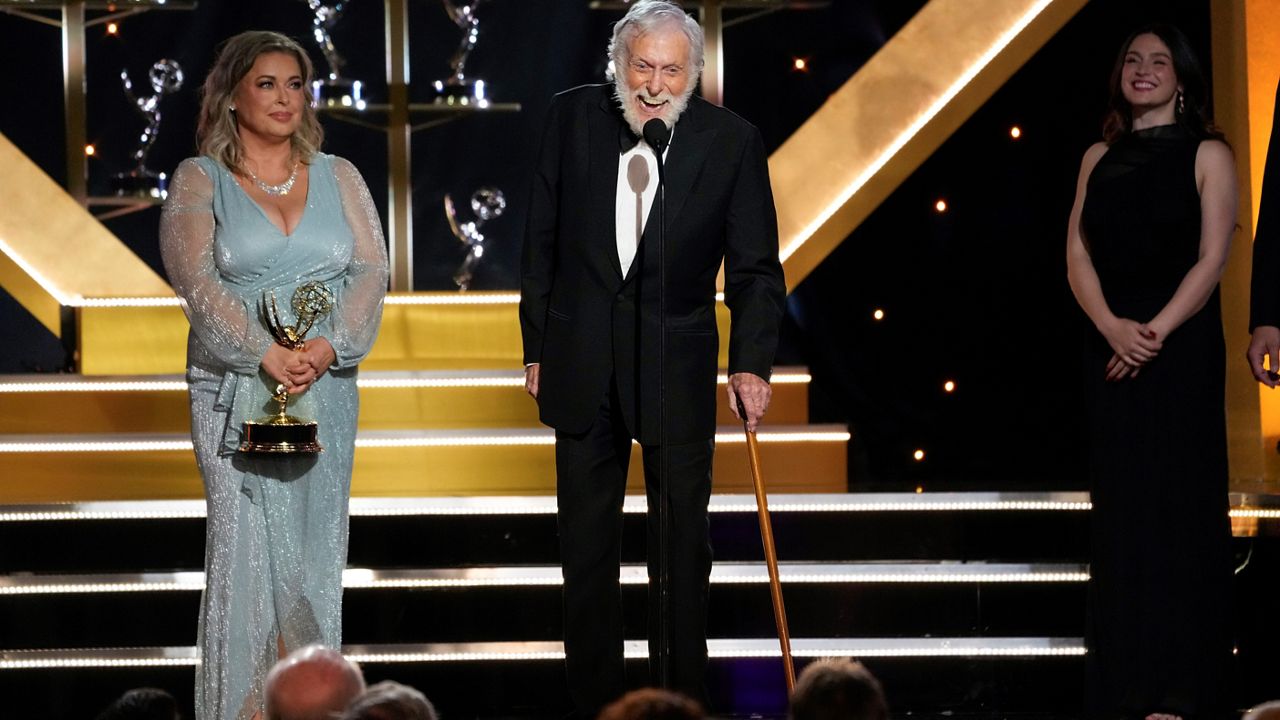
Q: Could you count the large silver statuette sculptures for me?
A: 4